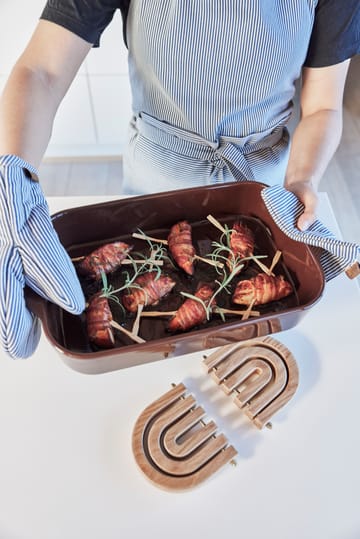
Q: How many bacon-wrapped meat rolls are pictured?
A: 7